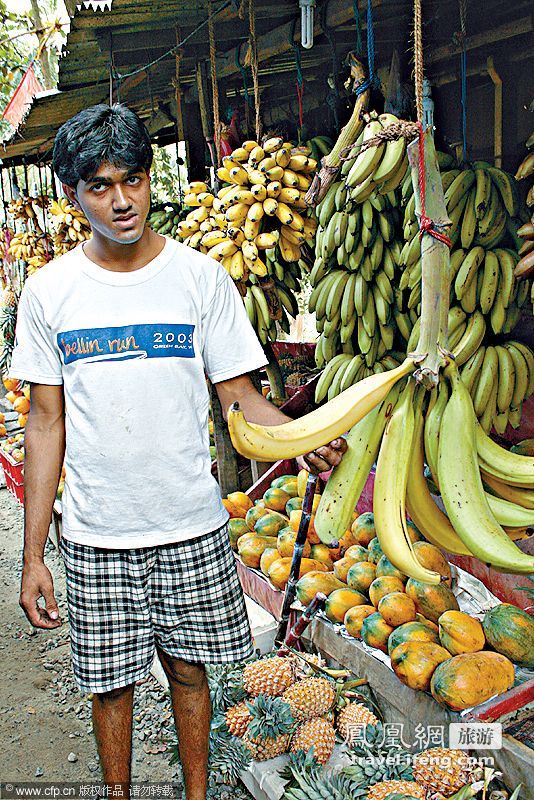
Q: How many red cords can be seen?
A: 2